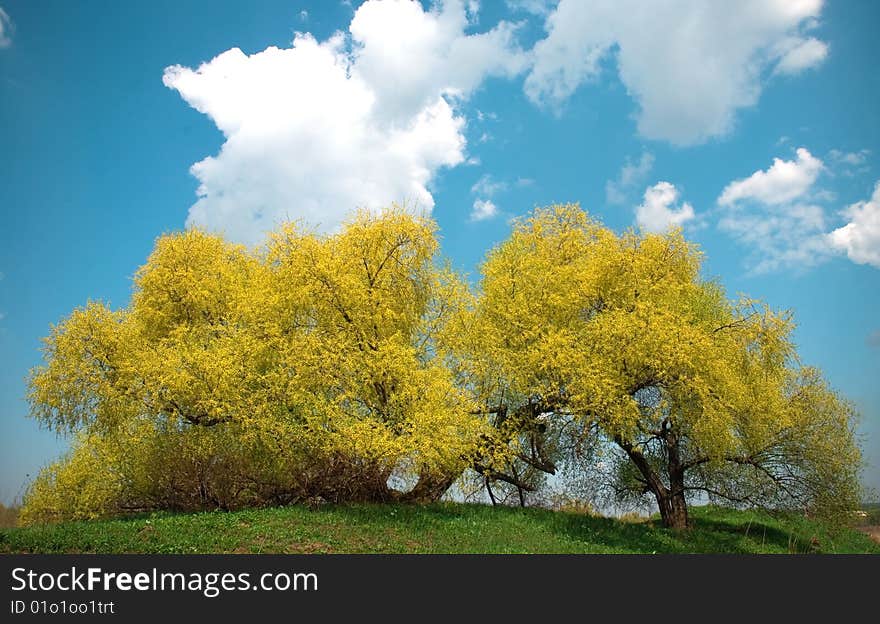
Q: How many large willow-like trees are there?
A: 2